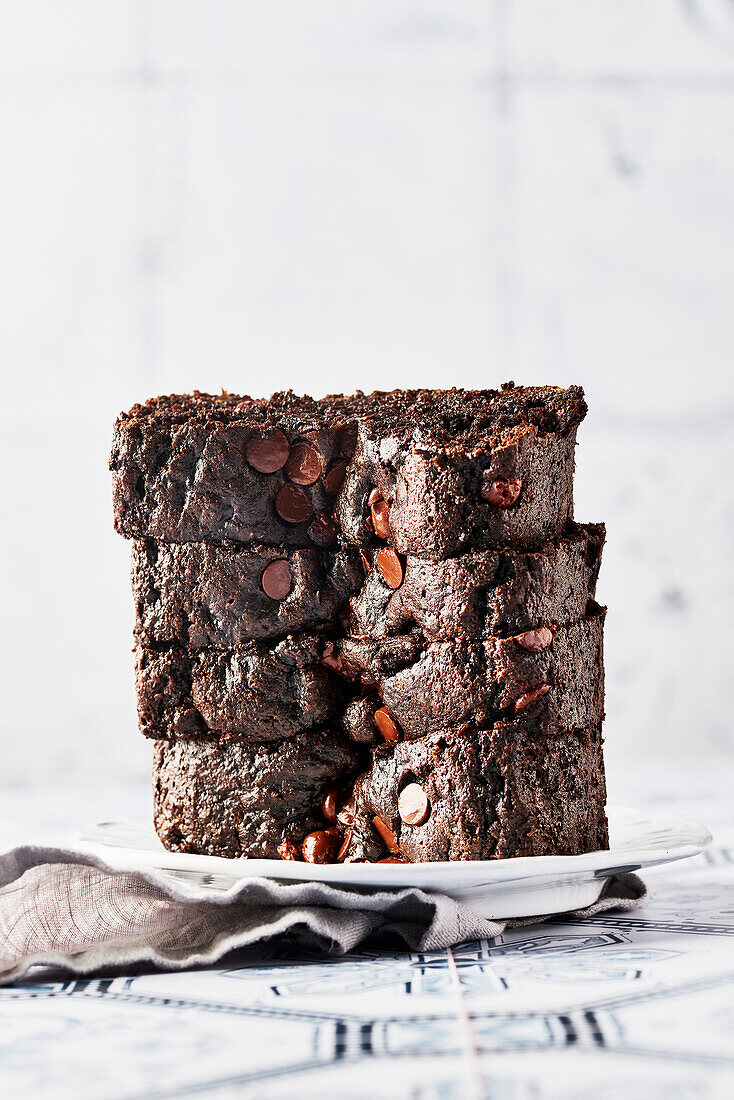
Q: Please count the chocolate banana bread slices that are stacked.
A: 4